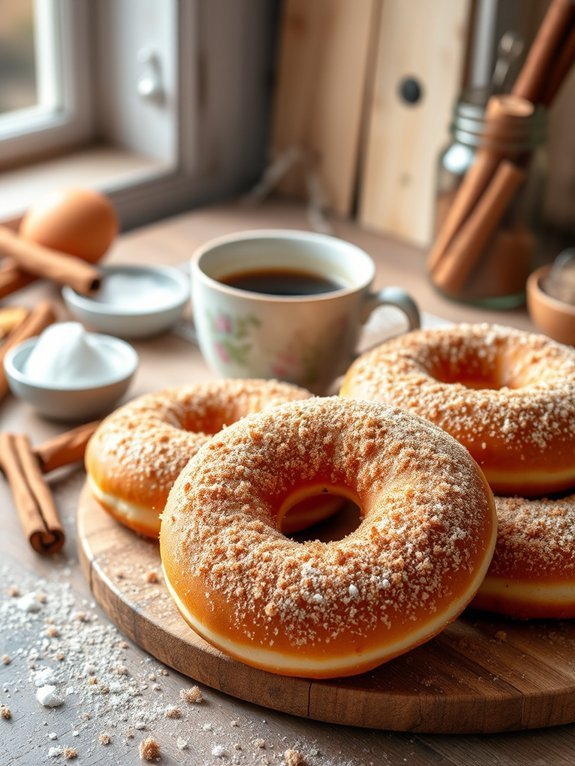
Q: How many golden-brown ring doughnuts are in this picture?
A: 4